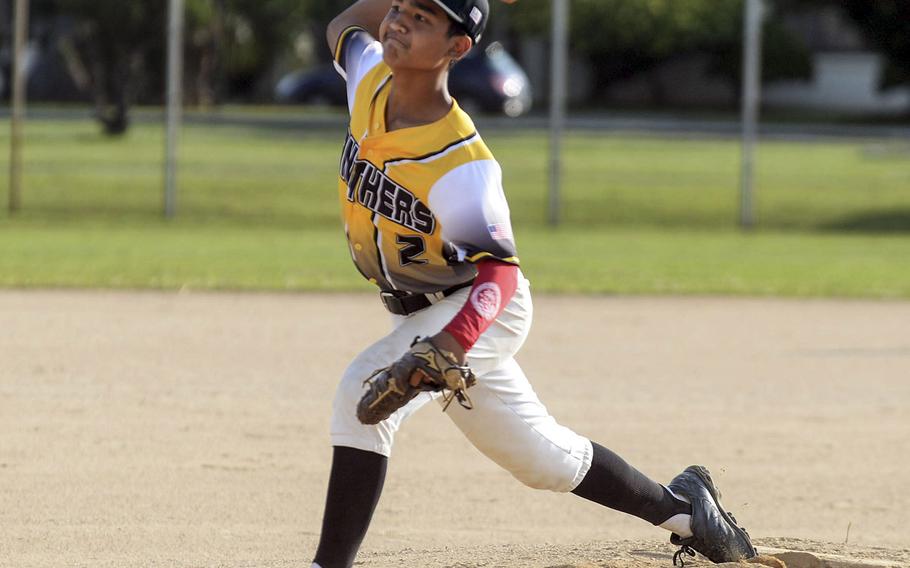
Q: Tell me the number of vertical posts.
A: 4